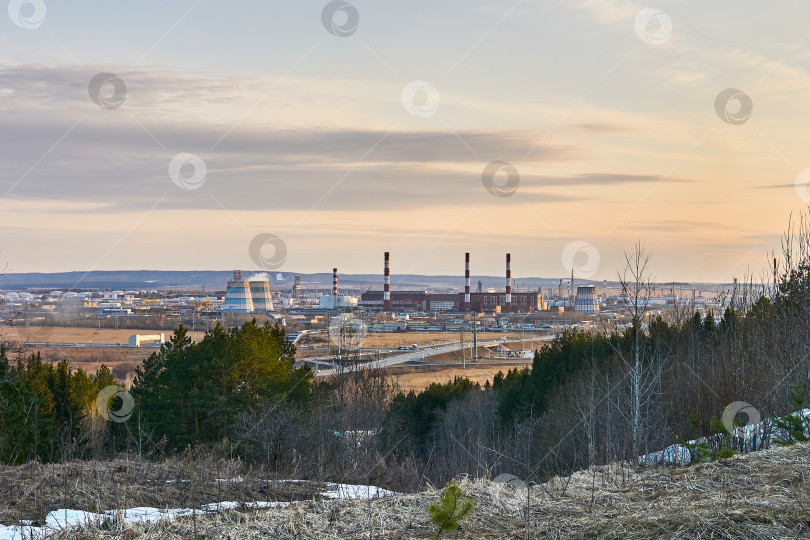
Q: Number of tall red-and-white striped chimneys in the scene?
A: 4